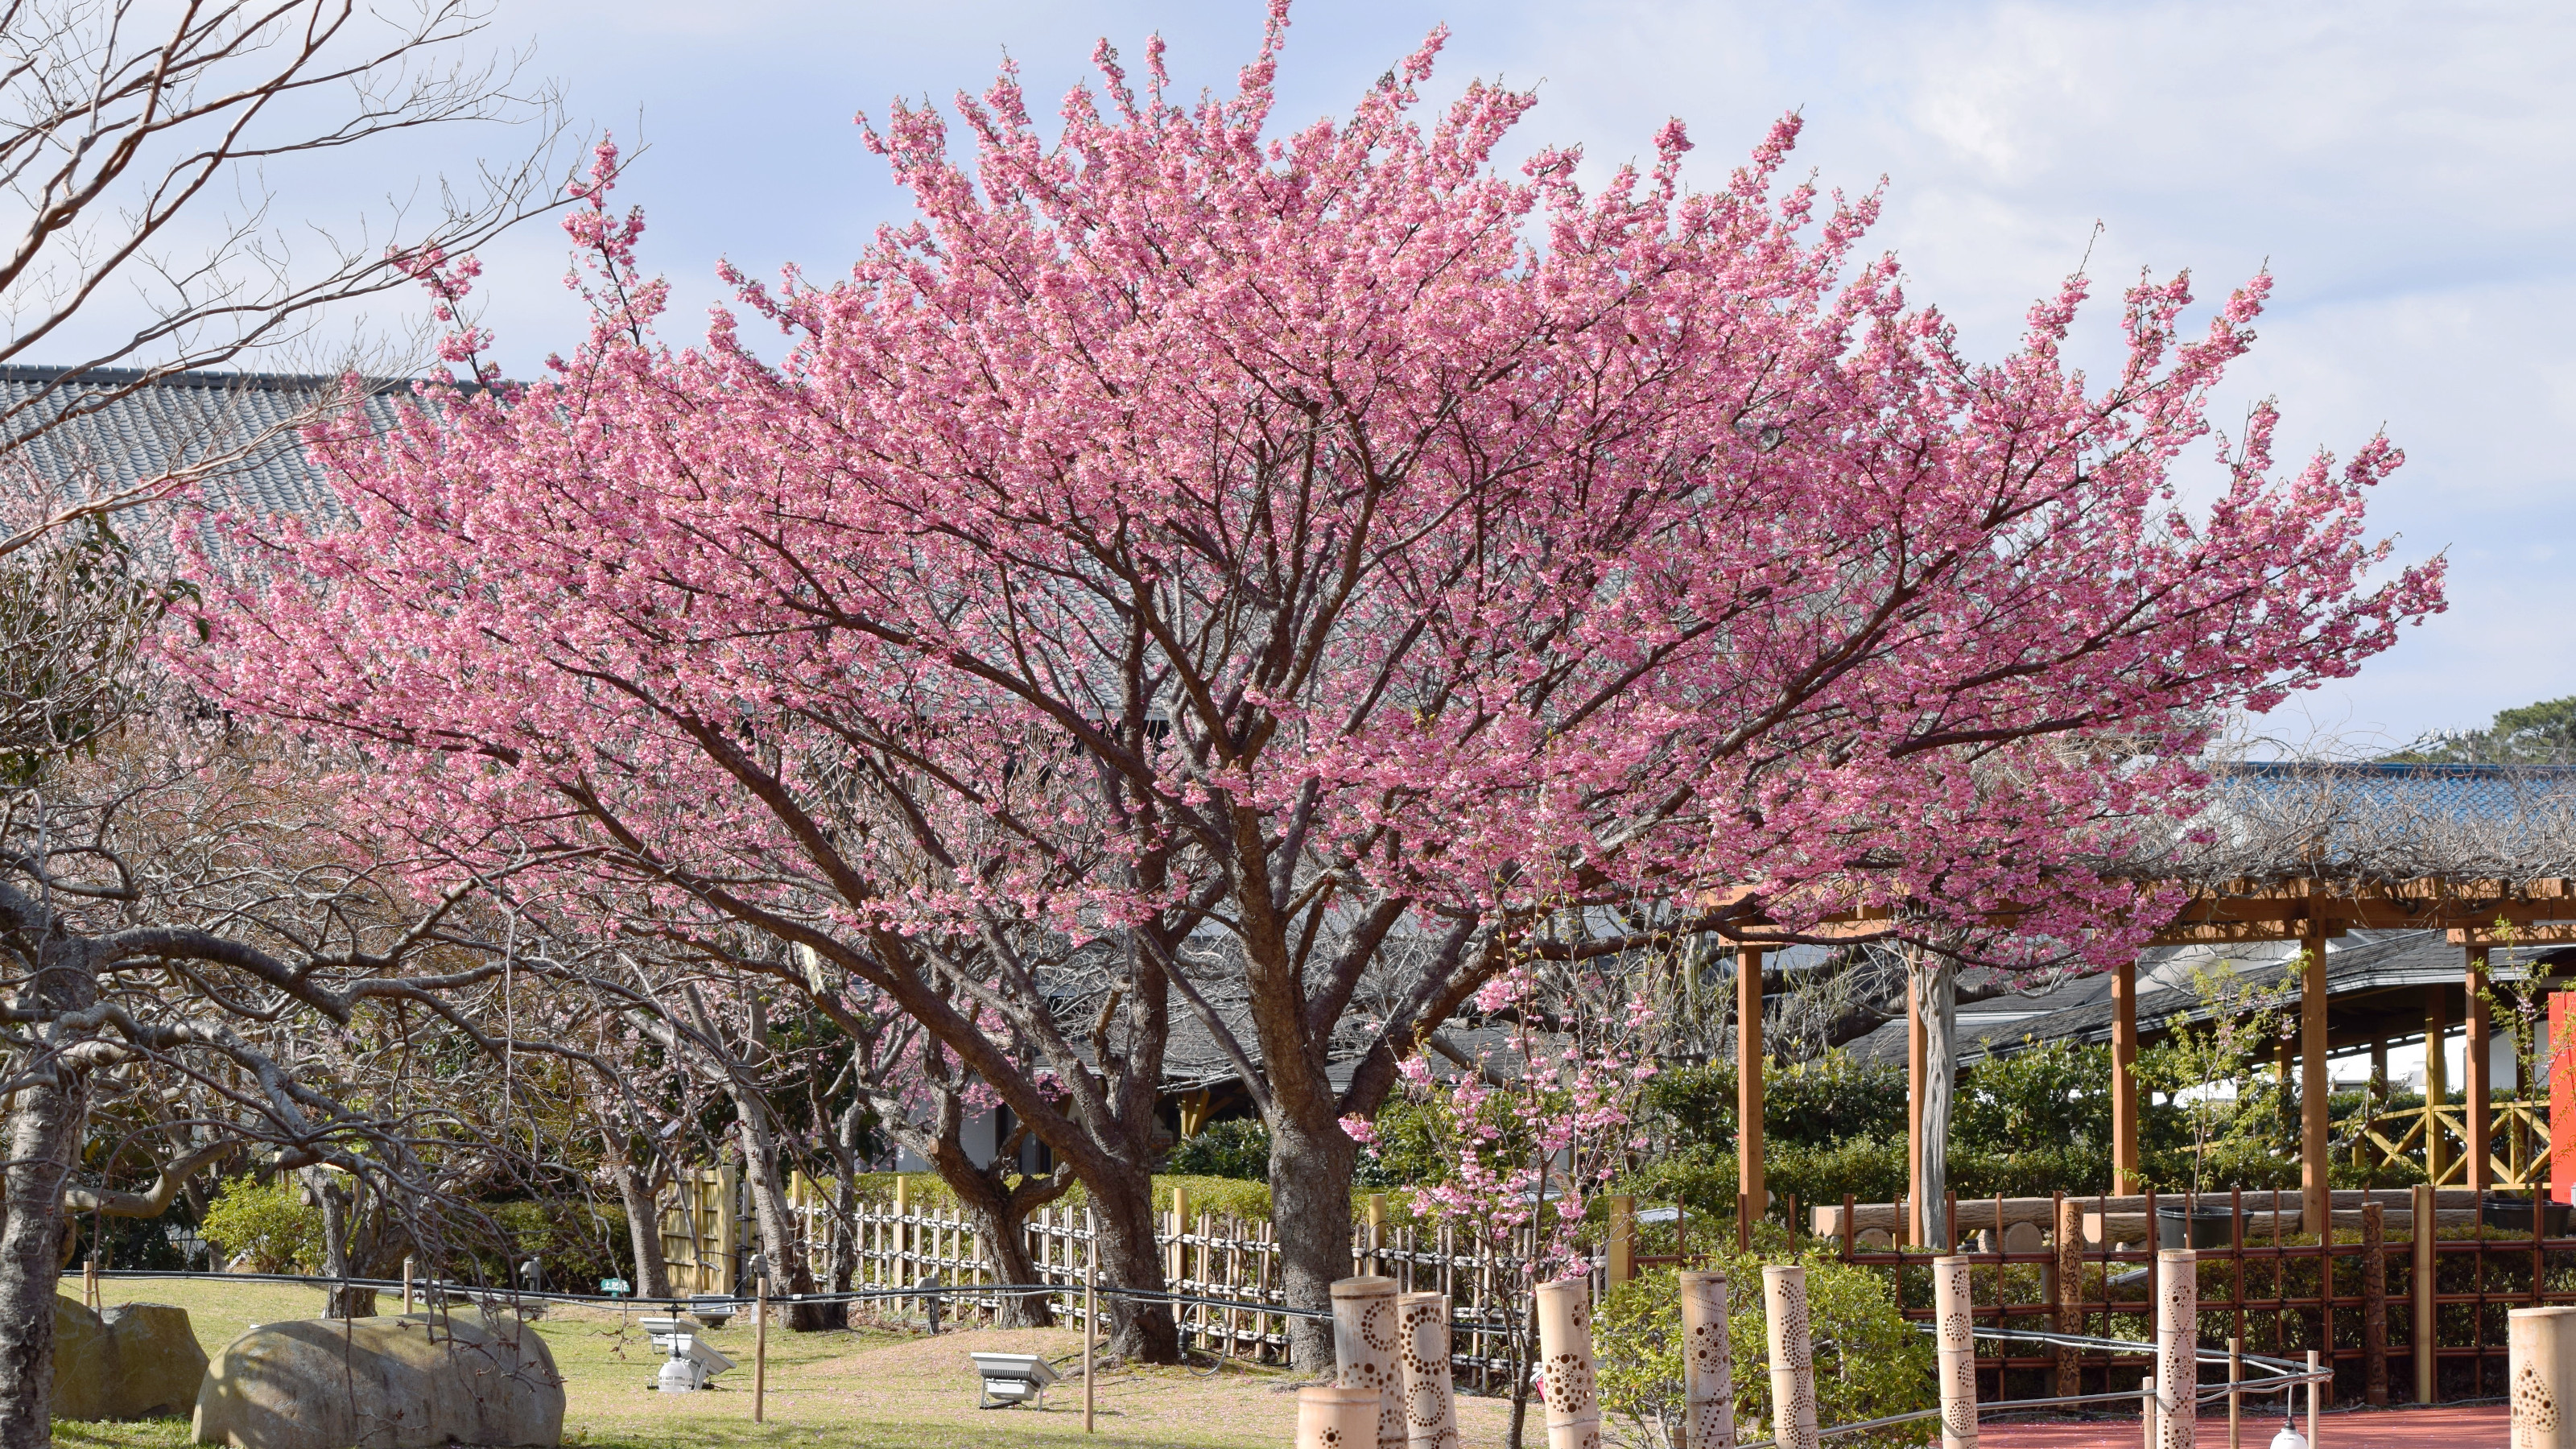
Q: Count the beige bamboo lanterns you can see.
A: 9